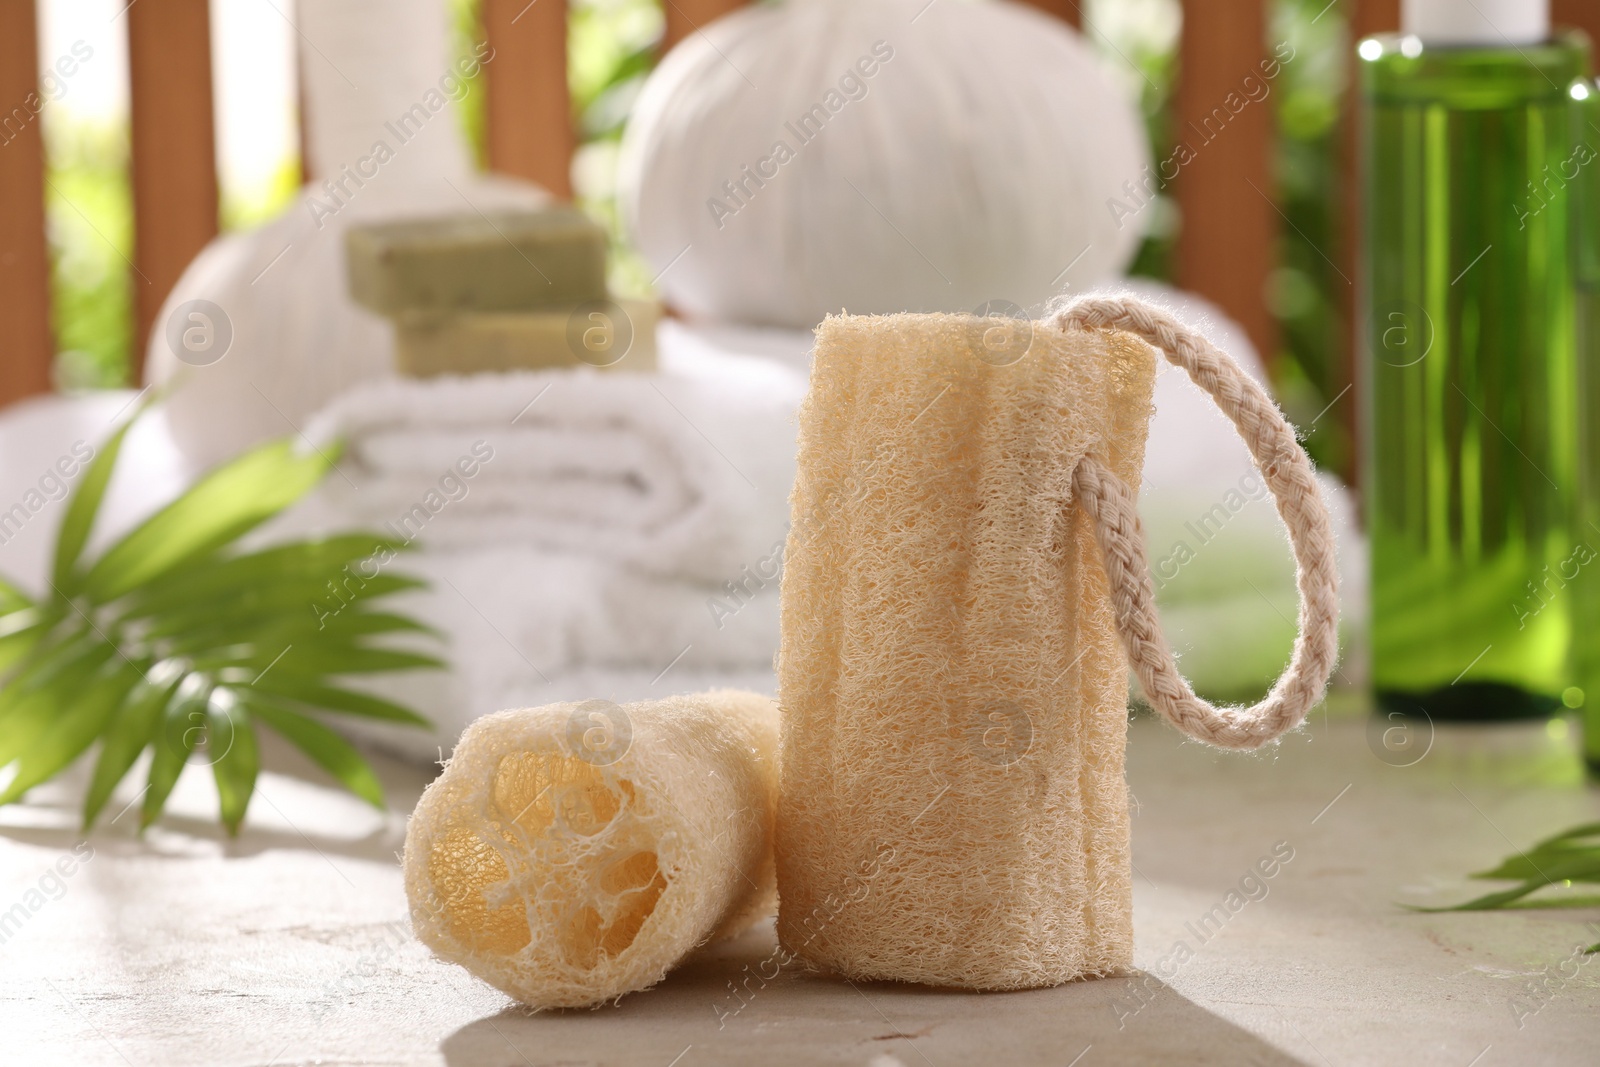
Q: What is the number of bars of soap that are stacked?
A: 2